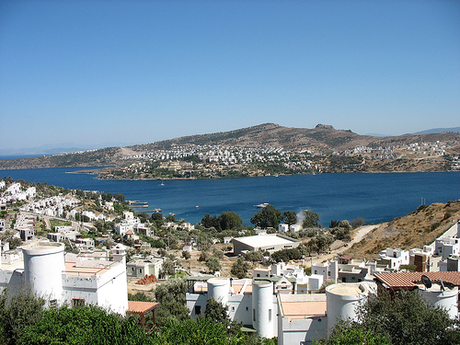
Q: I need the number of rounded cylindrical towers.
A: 5